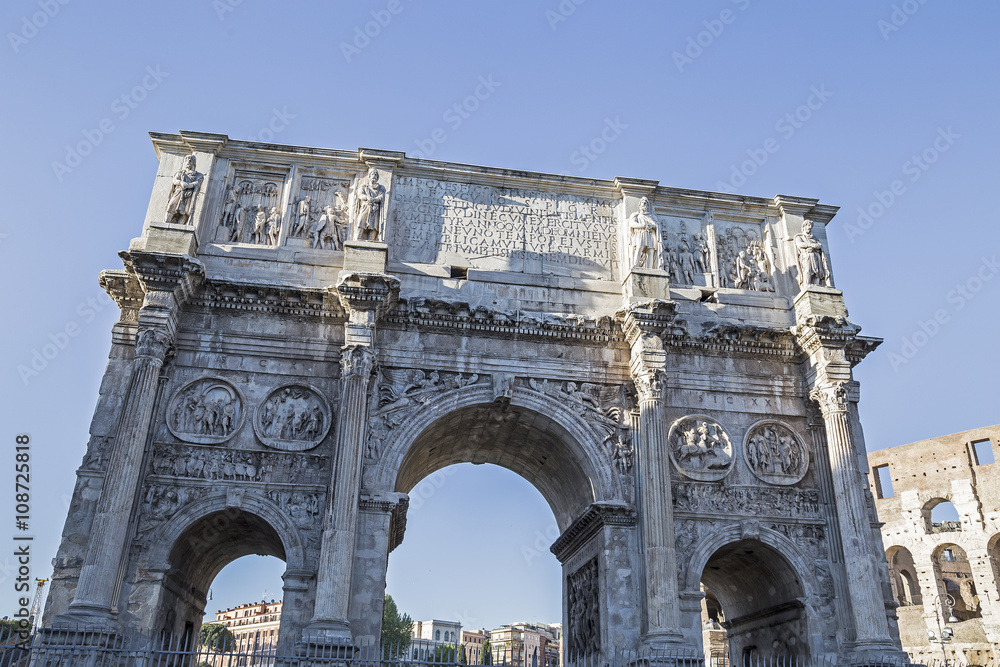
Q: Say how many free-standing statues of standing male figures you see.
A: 4